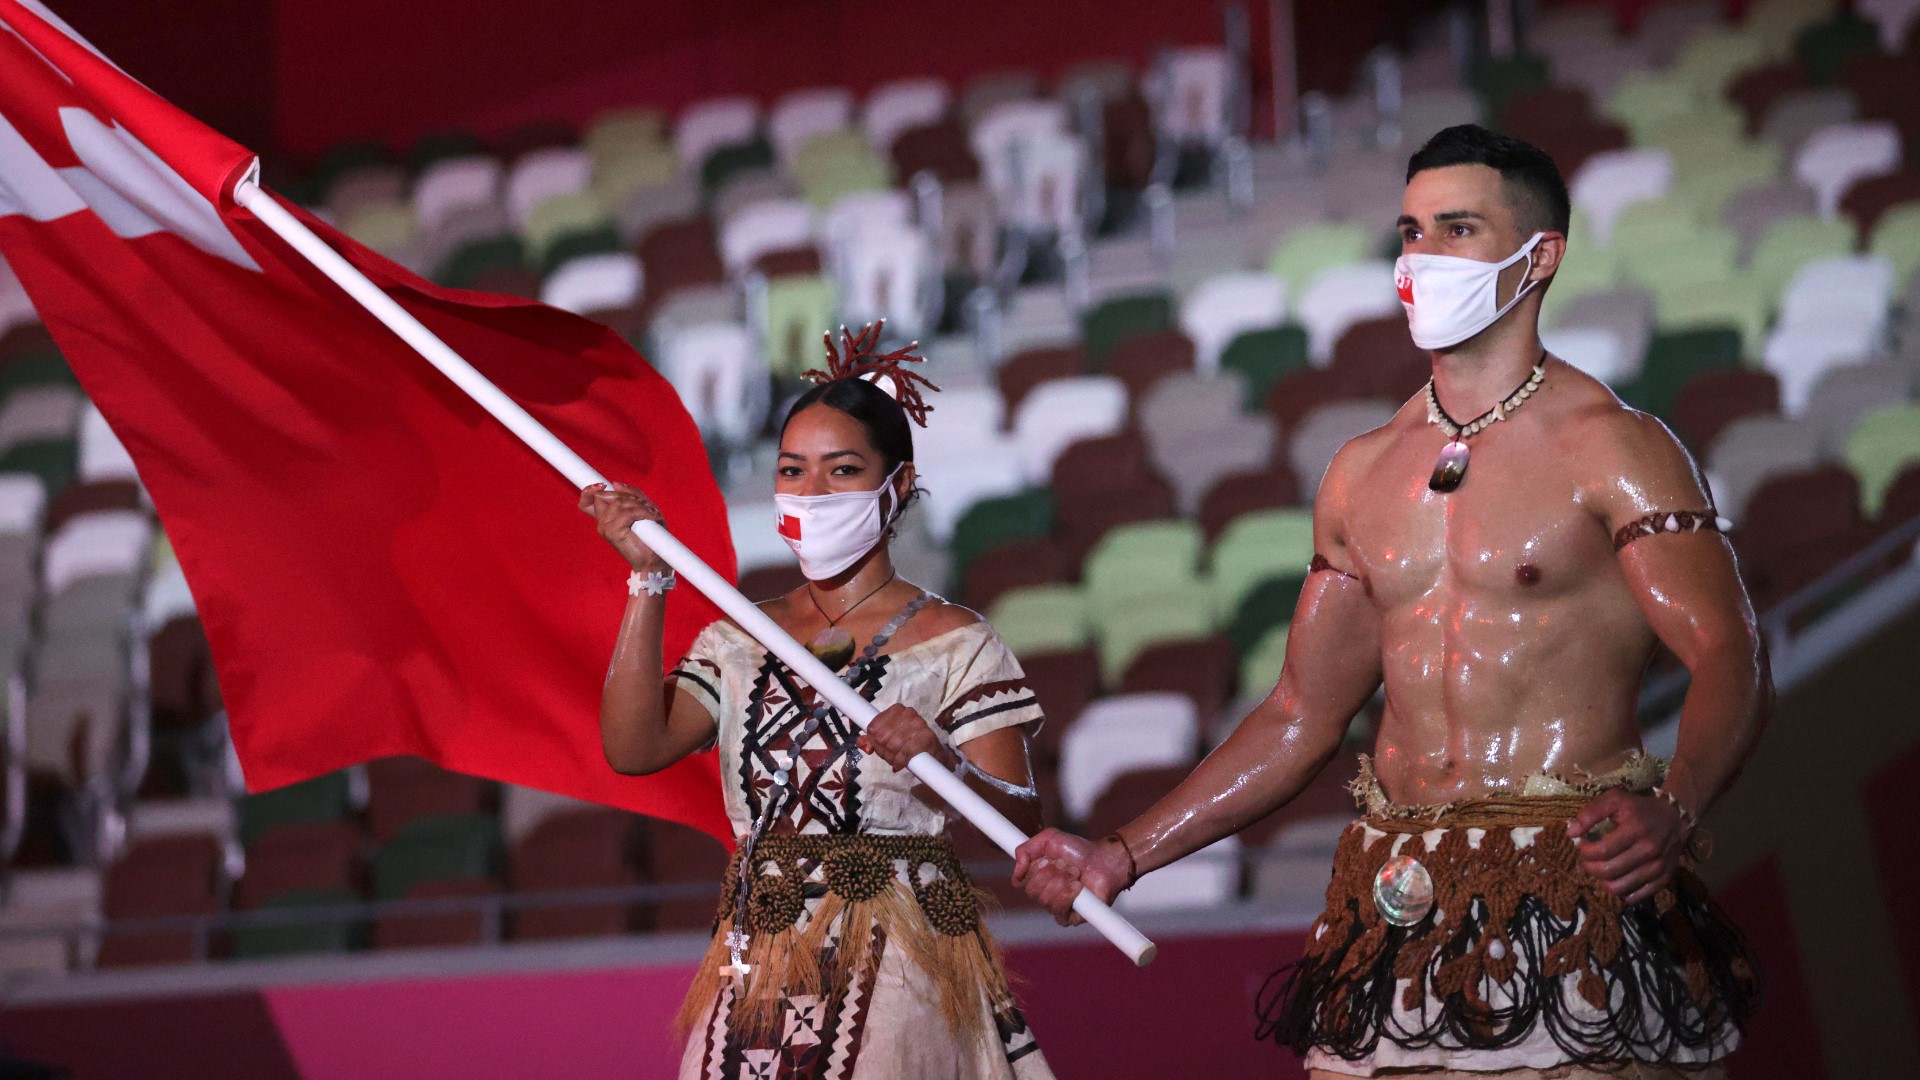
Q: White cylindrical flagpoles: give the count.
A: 1